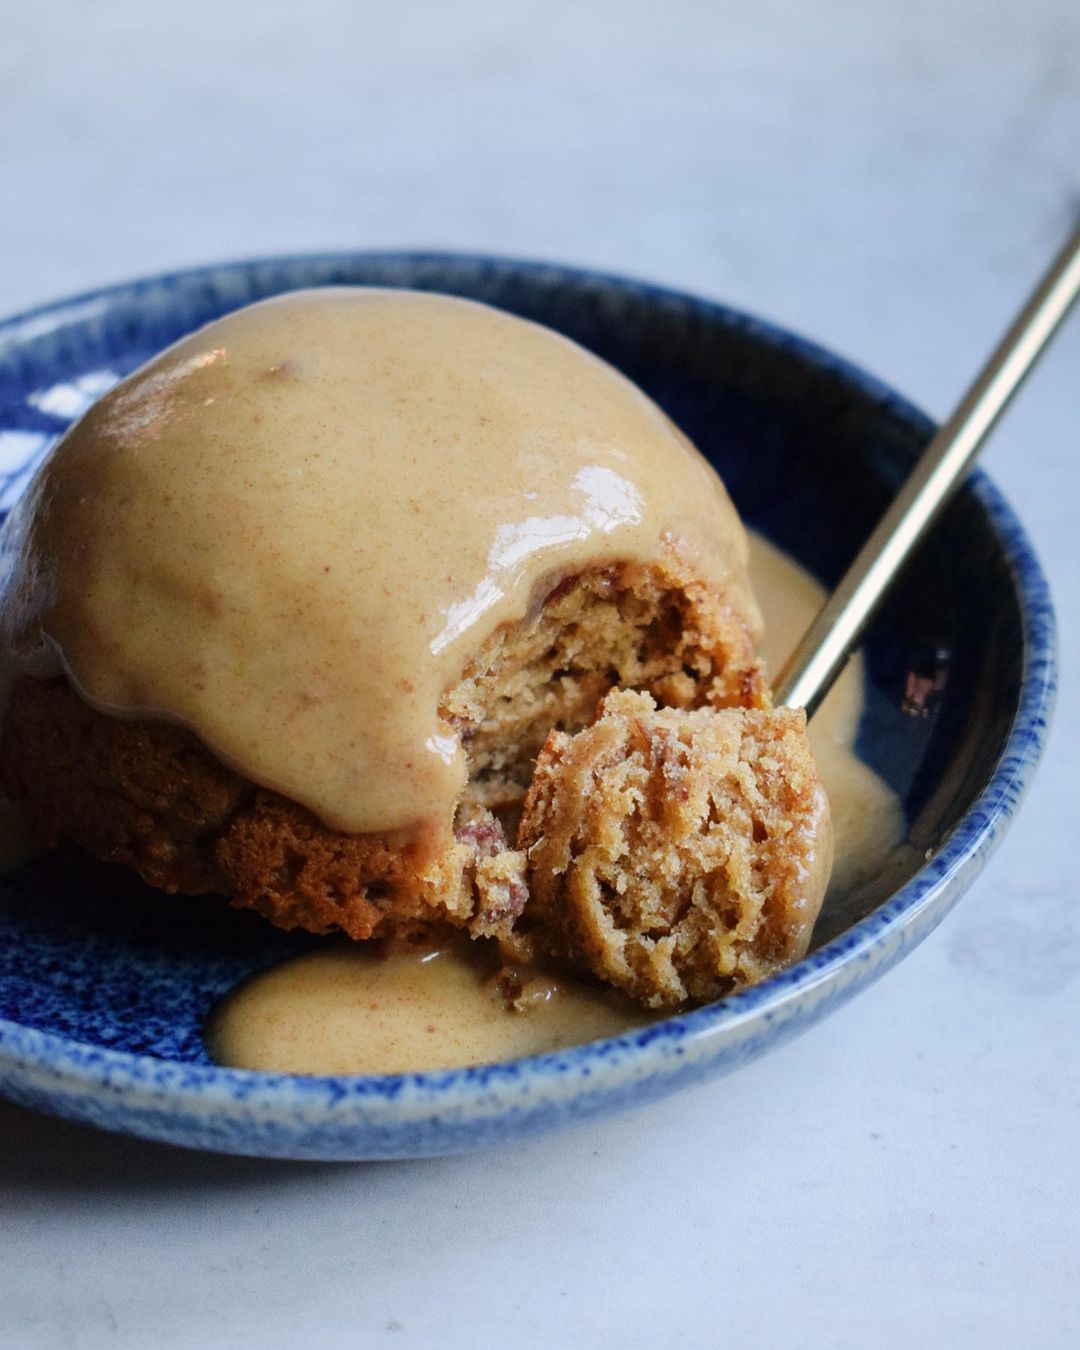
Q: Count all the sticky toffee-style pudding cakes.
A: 1